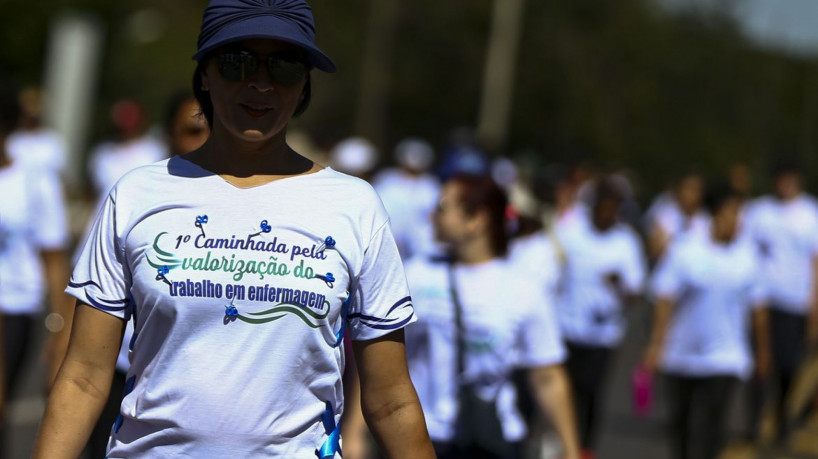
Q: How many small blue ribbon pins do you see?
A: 6